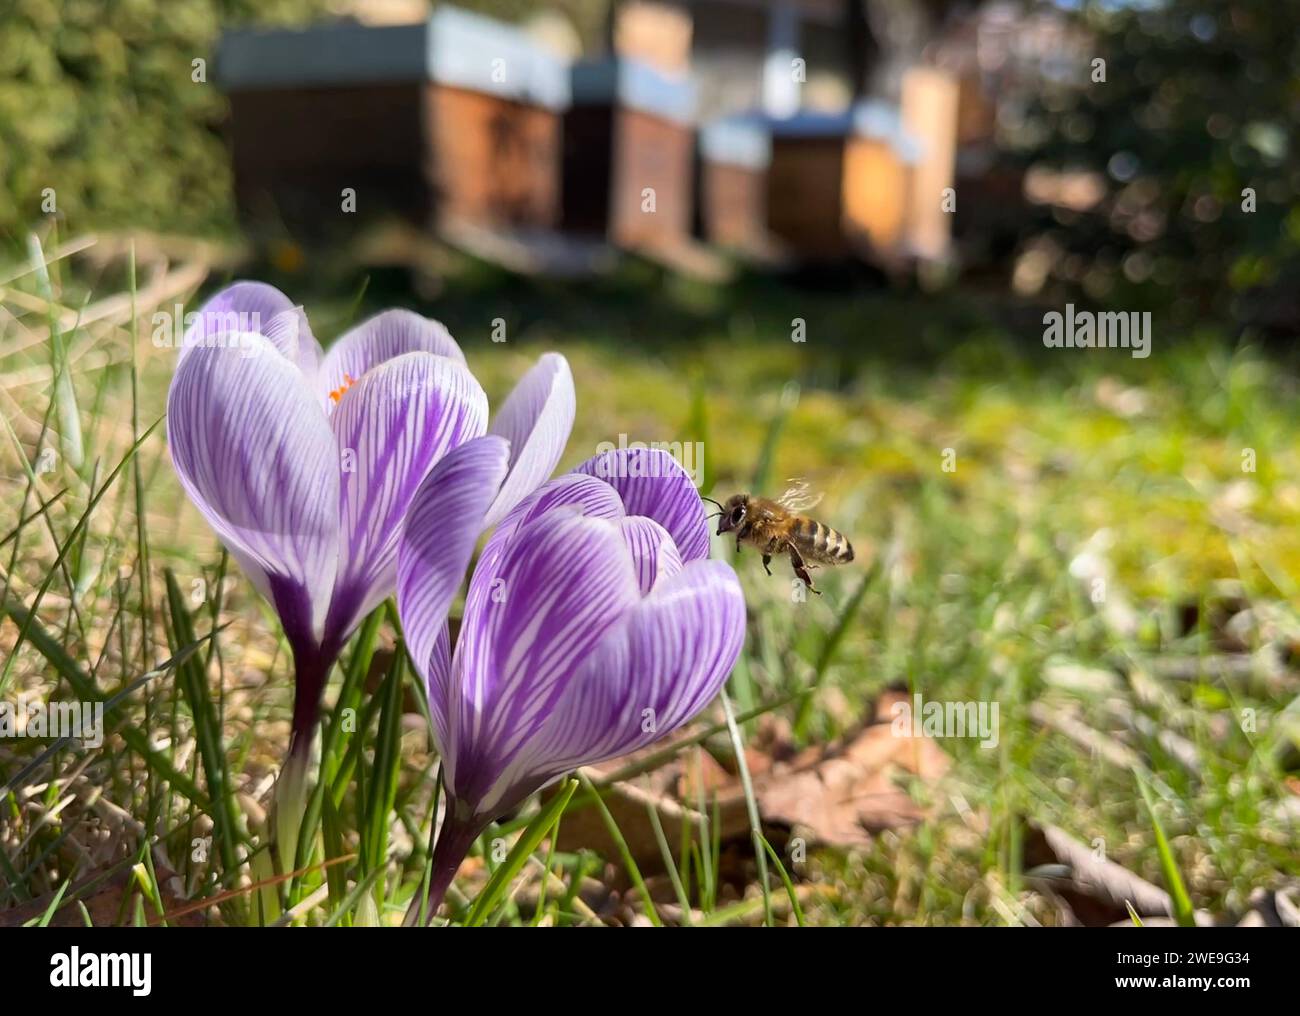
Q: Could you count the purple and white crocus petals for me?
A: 12